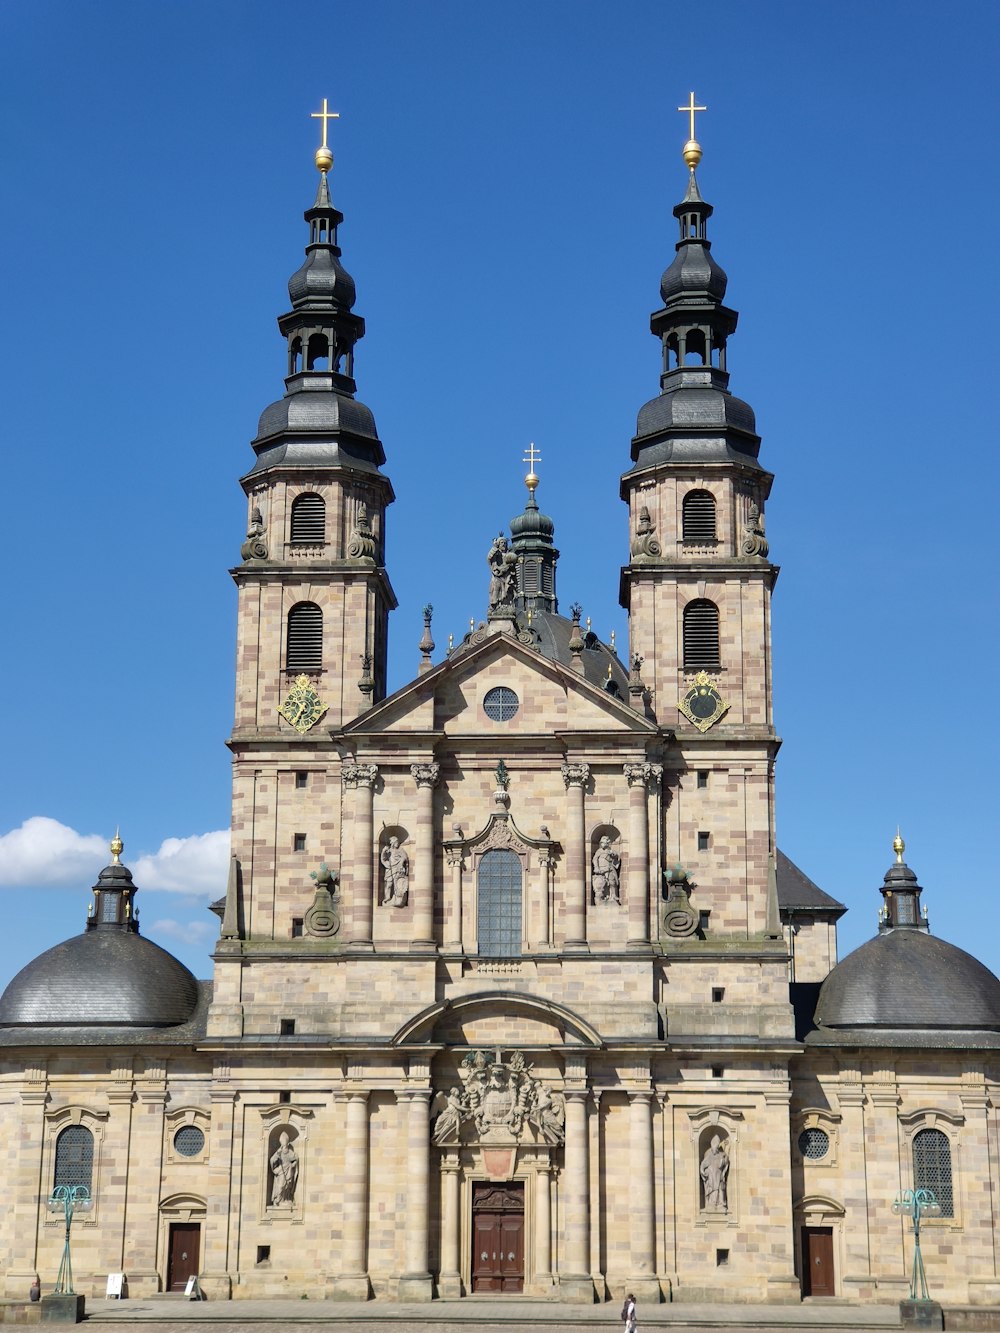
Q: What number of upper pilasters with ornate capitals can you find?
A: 4